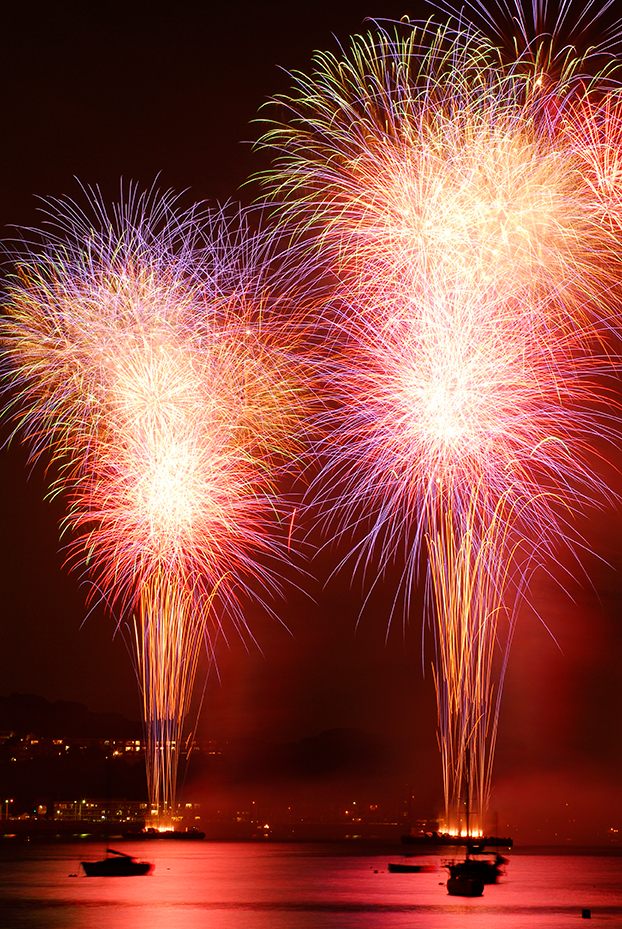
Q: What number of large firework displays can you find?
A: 2